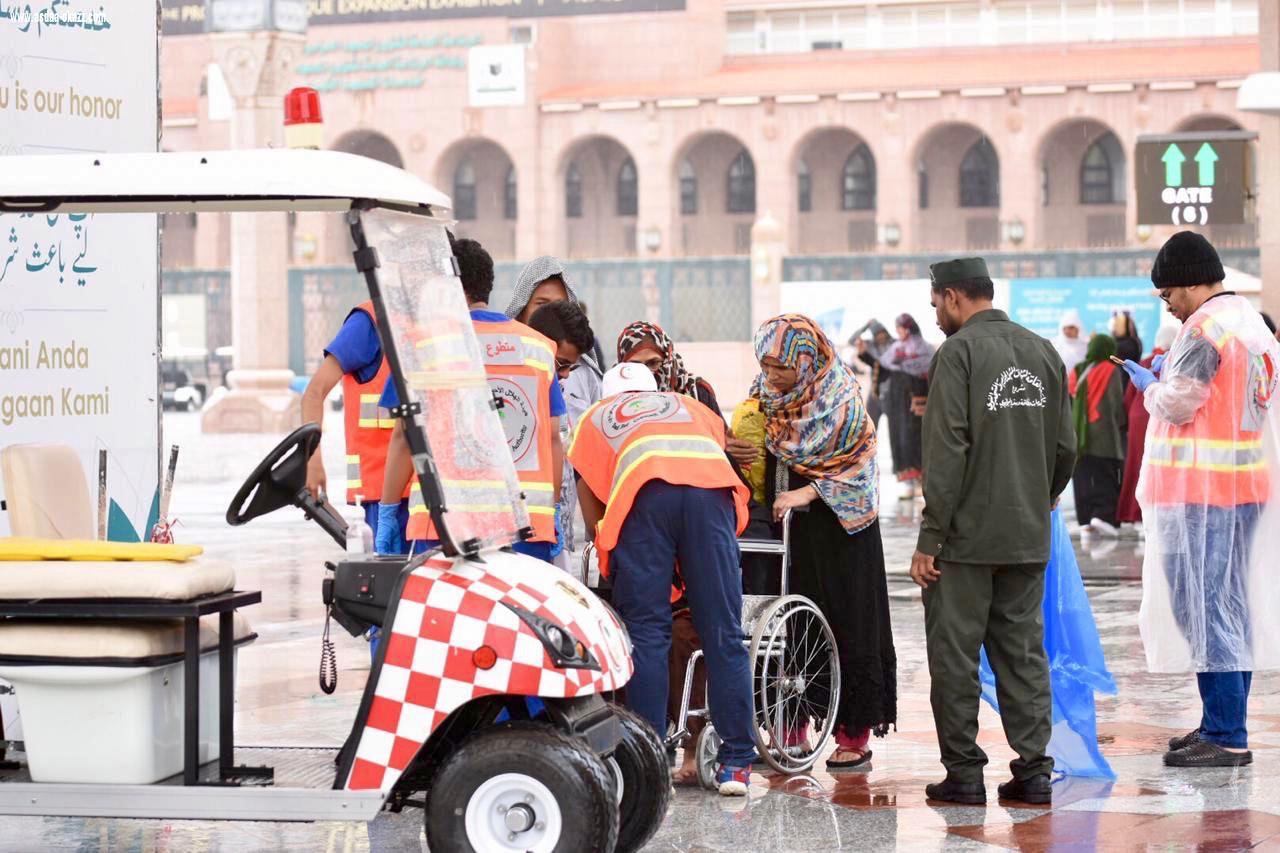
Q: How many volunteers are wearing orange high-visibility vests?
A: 4